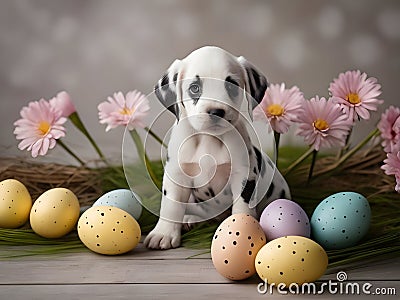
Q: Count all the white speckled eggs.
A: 0